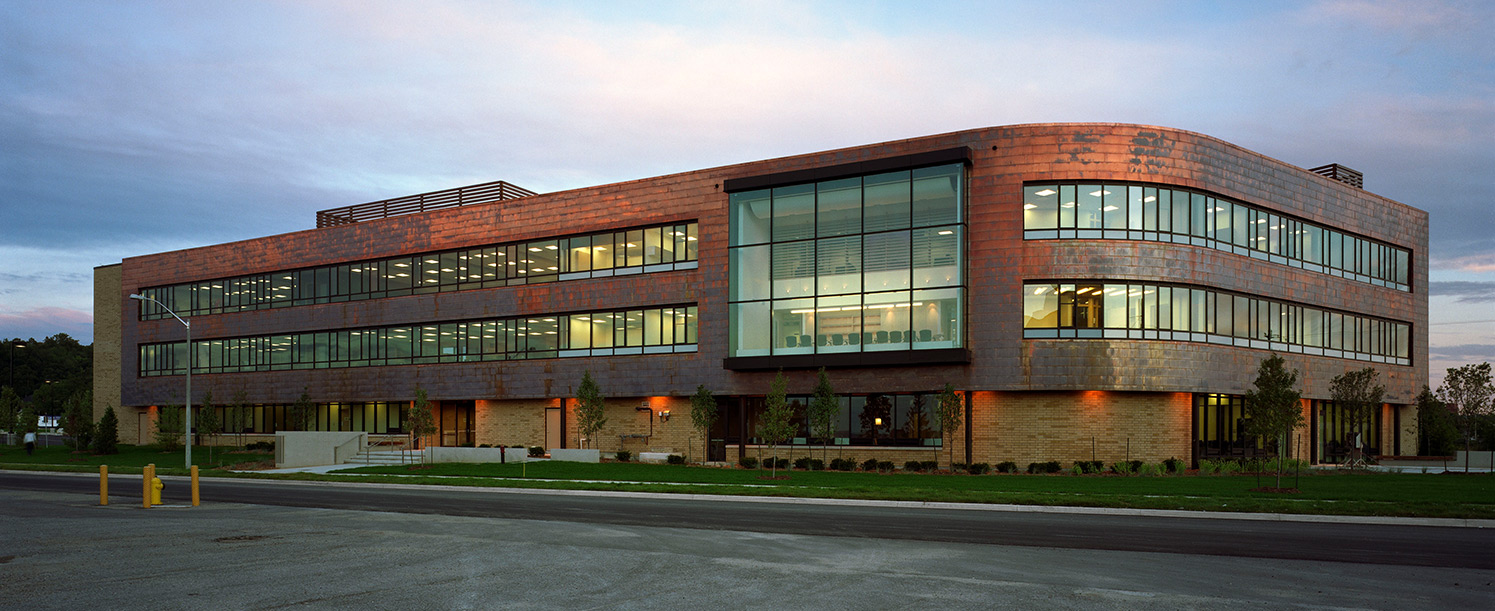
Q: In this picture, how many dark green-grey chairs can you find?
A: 10